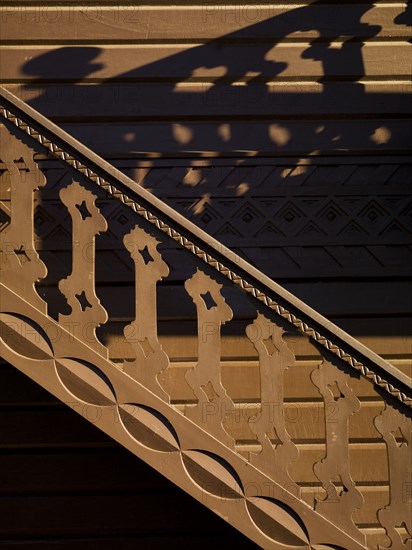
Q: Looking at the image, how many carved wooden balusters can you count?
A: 7